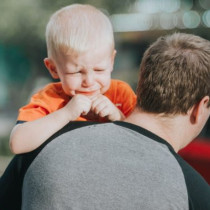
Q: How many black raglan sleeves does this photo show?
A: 2